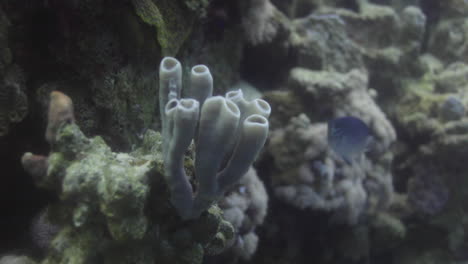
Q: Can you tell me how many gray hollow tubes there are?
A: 8